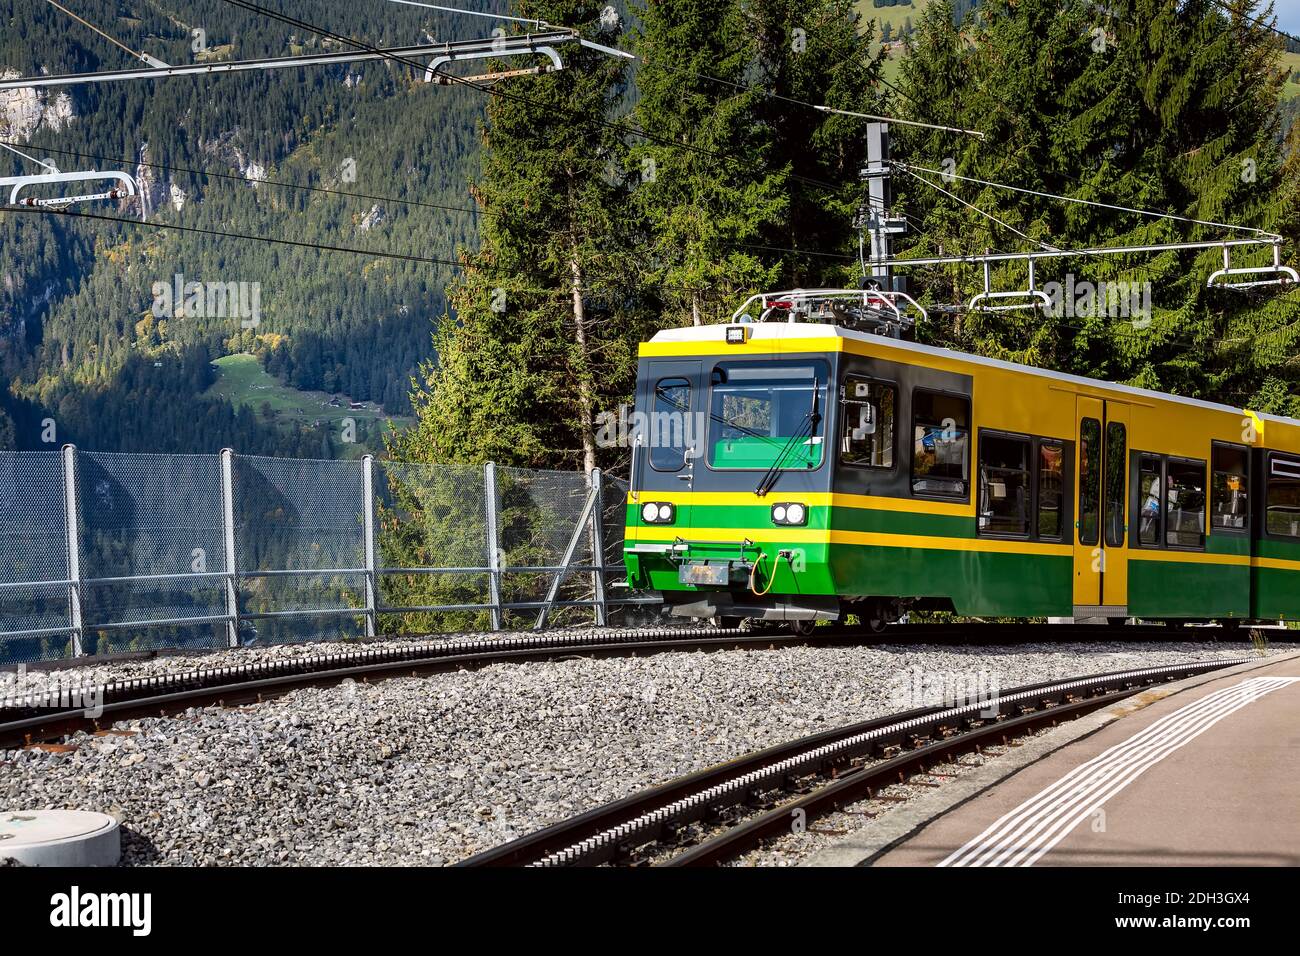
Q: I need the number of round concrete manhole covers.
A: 1